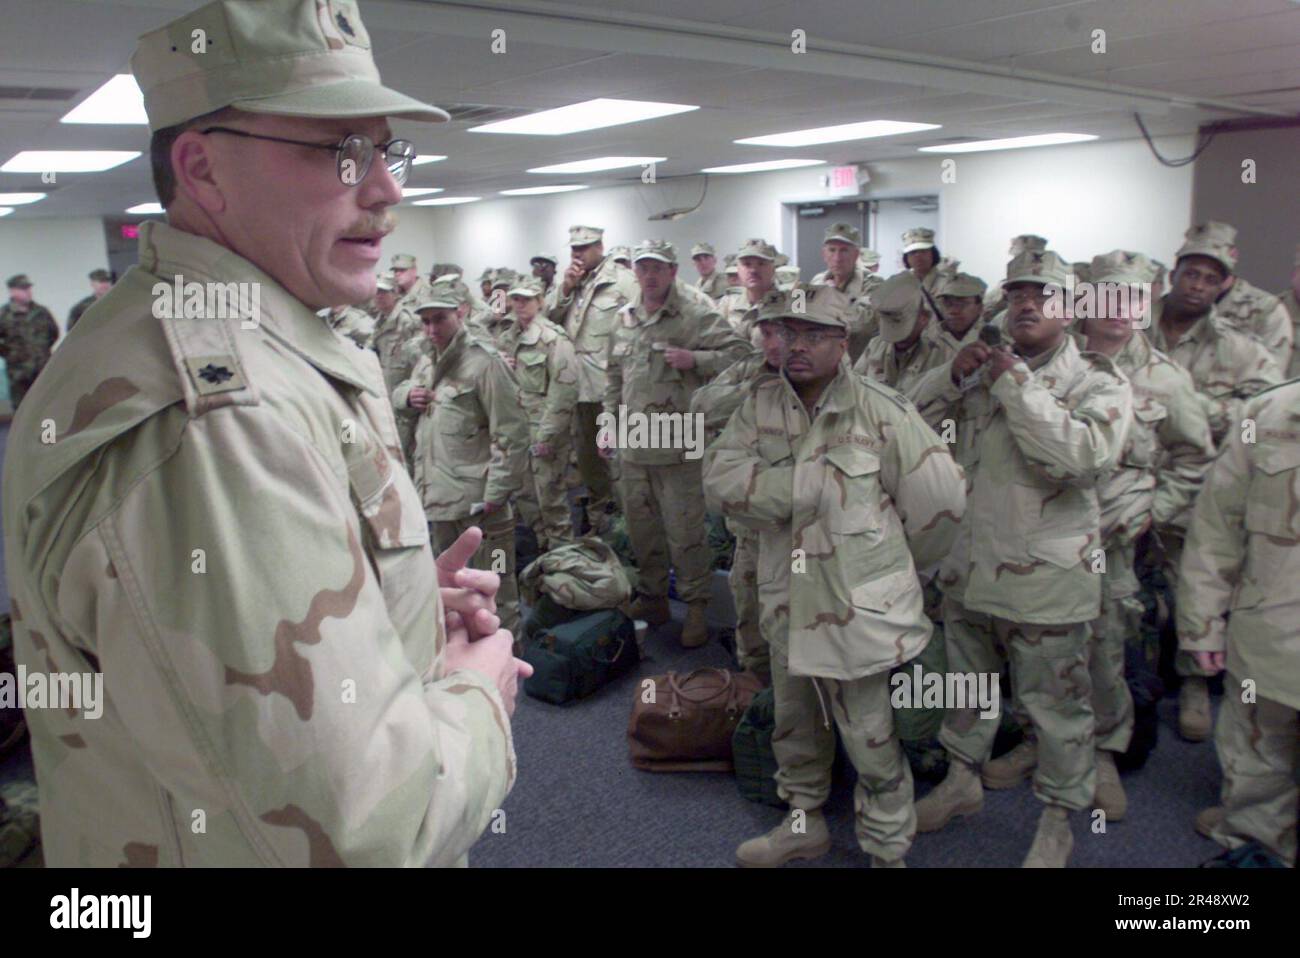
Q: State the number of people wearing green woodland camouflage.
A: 2